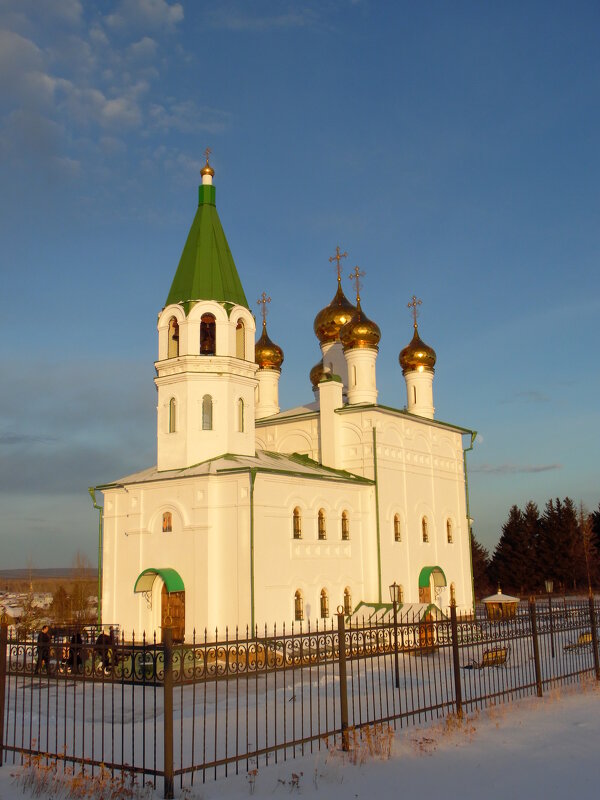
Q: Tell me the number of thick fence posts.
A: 6